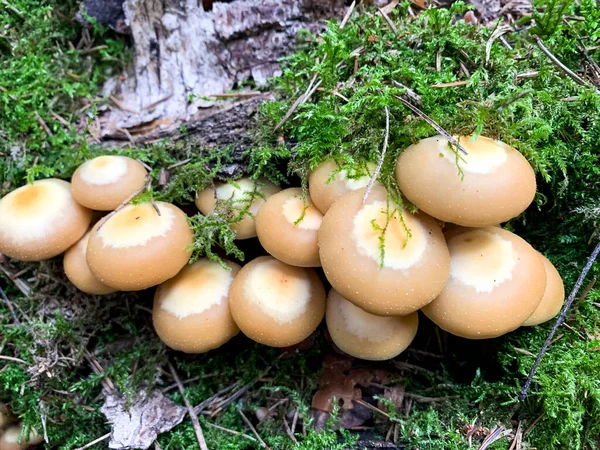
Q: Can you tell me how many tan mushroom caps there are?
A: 14